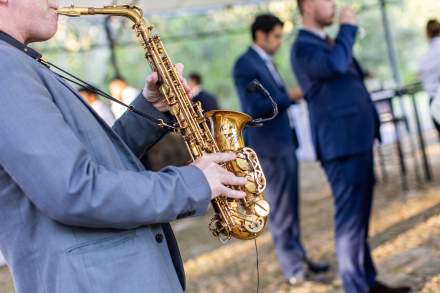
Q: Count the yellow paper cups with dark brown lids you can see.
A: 0